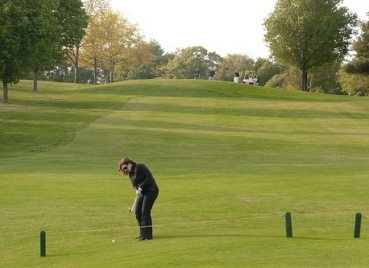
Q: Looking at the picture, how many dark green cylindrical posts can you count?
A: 3